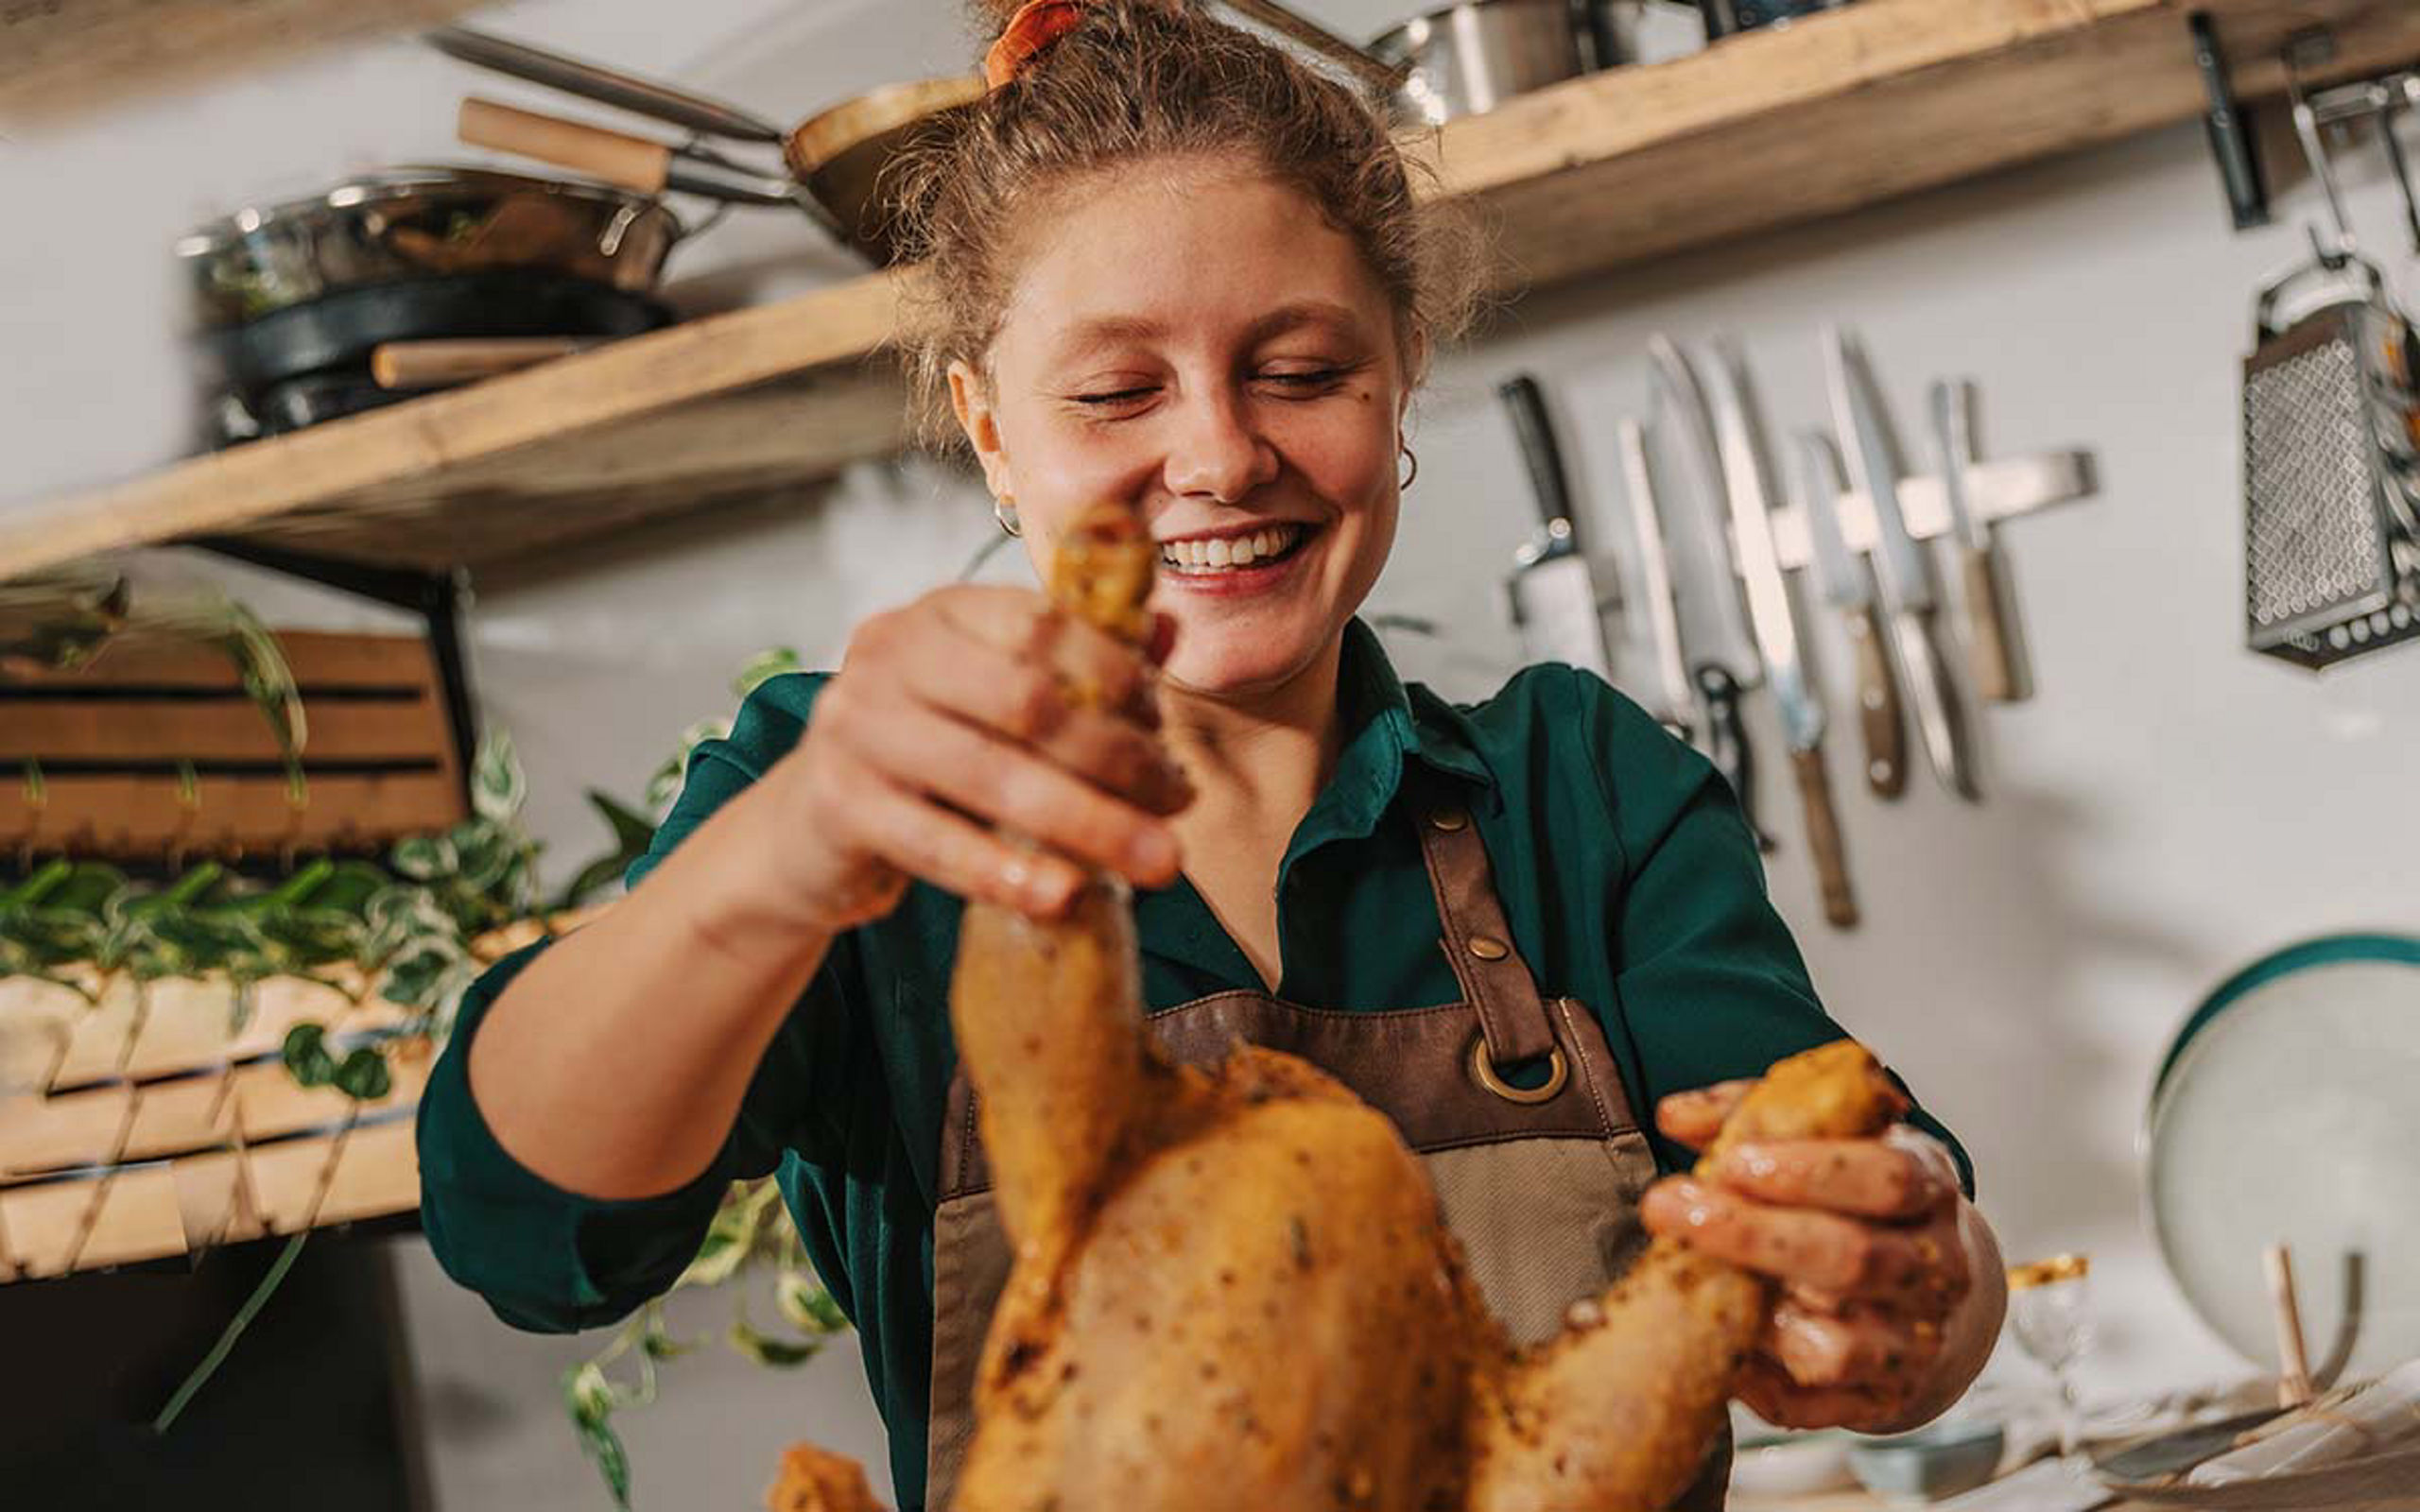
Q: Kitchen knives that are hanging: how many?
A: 7